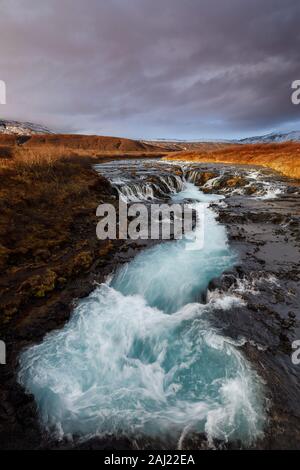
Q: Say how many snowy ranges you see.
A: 2